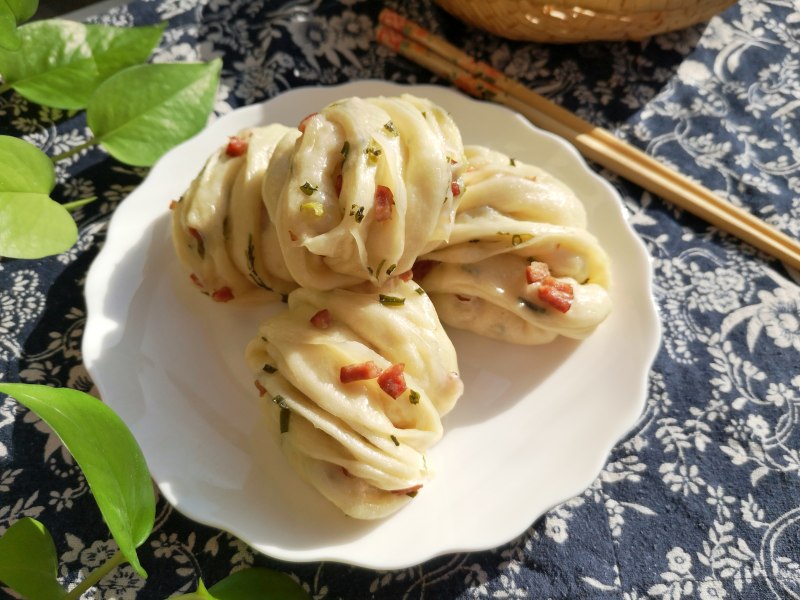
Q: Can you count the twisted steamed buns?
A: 4